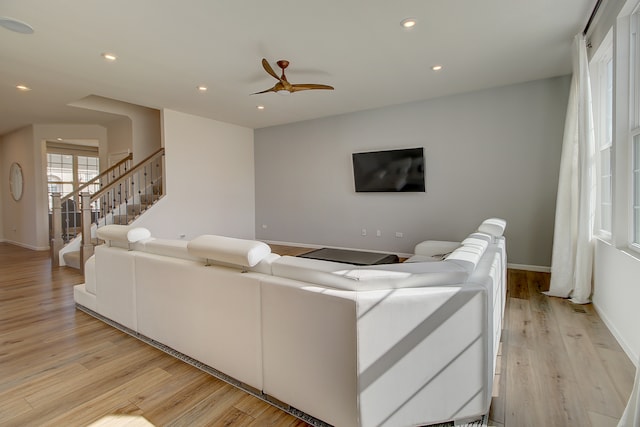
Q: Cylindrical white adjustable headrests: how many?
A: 3